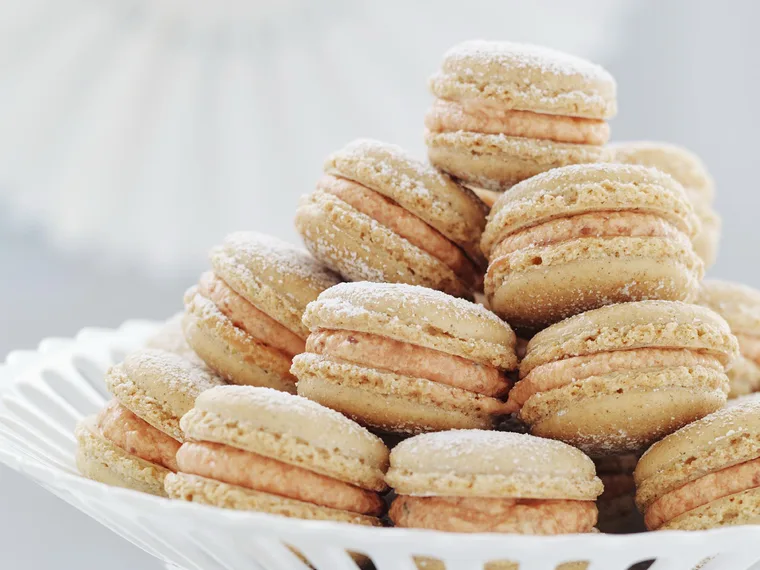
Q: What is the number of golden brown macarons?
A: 12